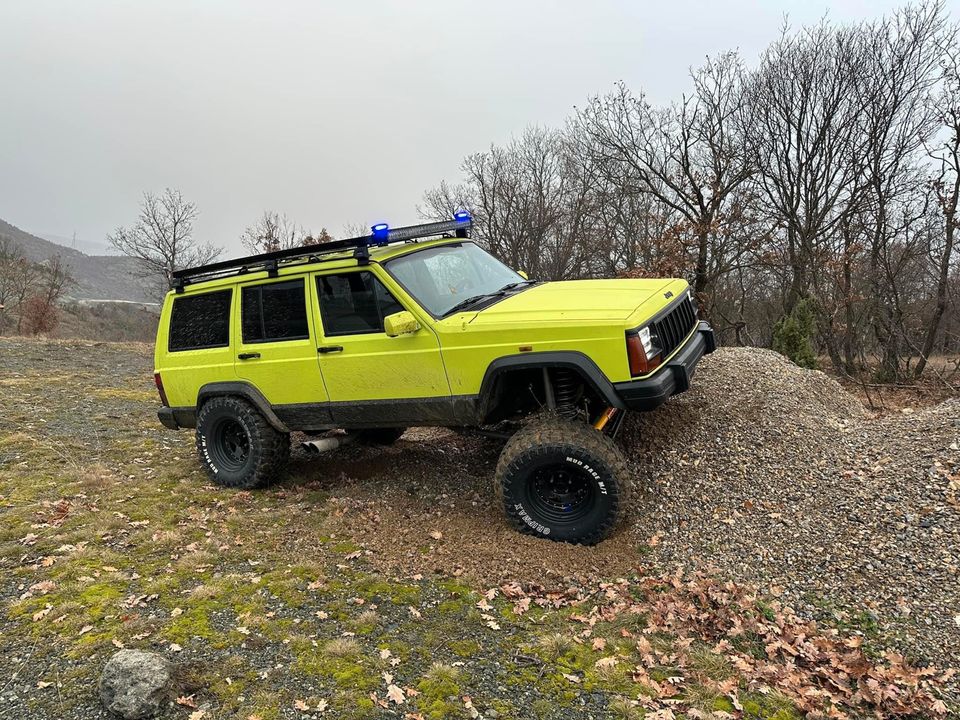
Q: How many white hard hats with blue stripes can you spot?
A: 0